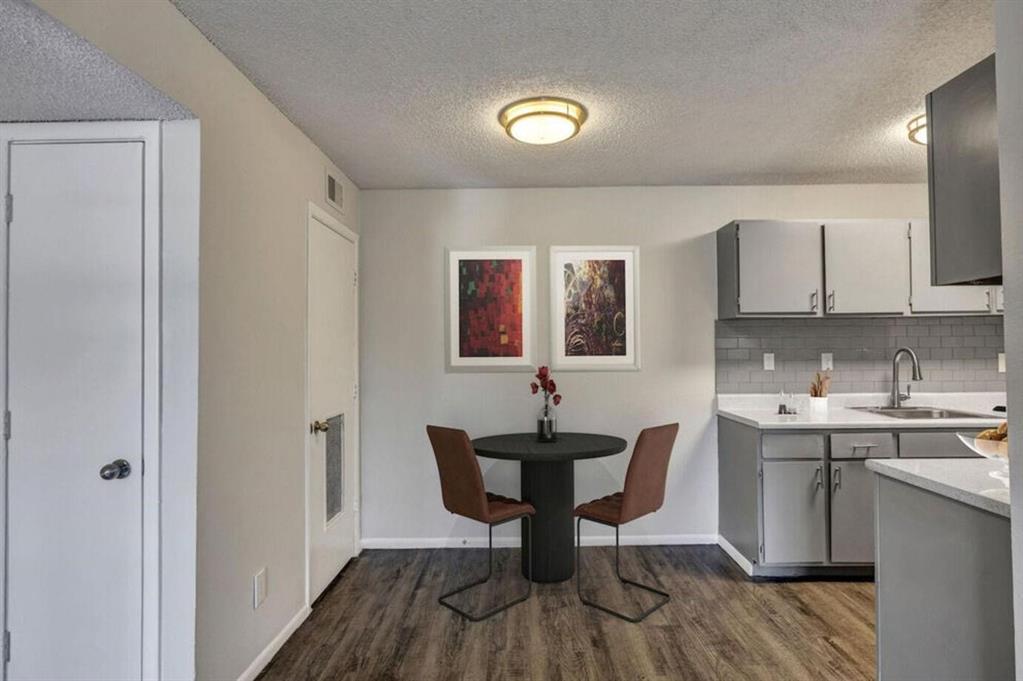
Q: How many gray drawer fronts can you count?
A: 3